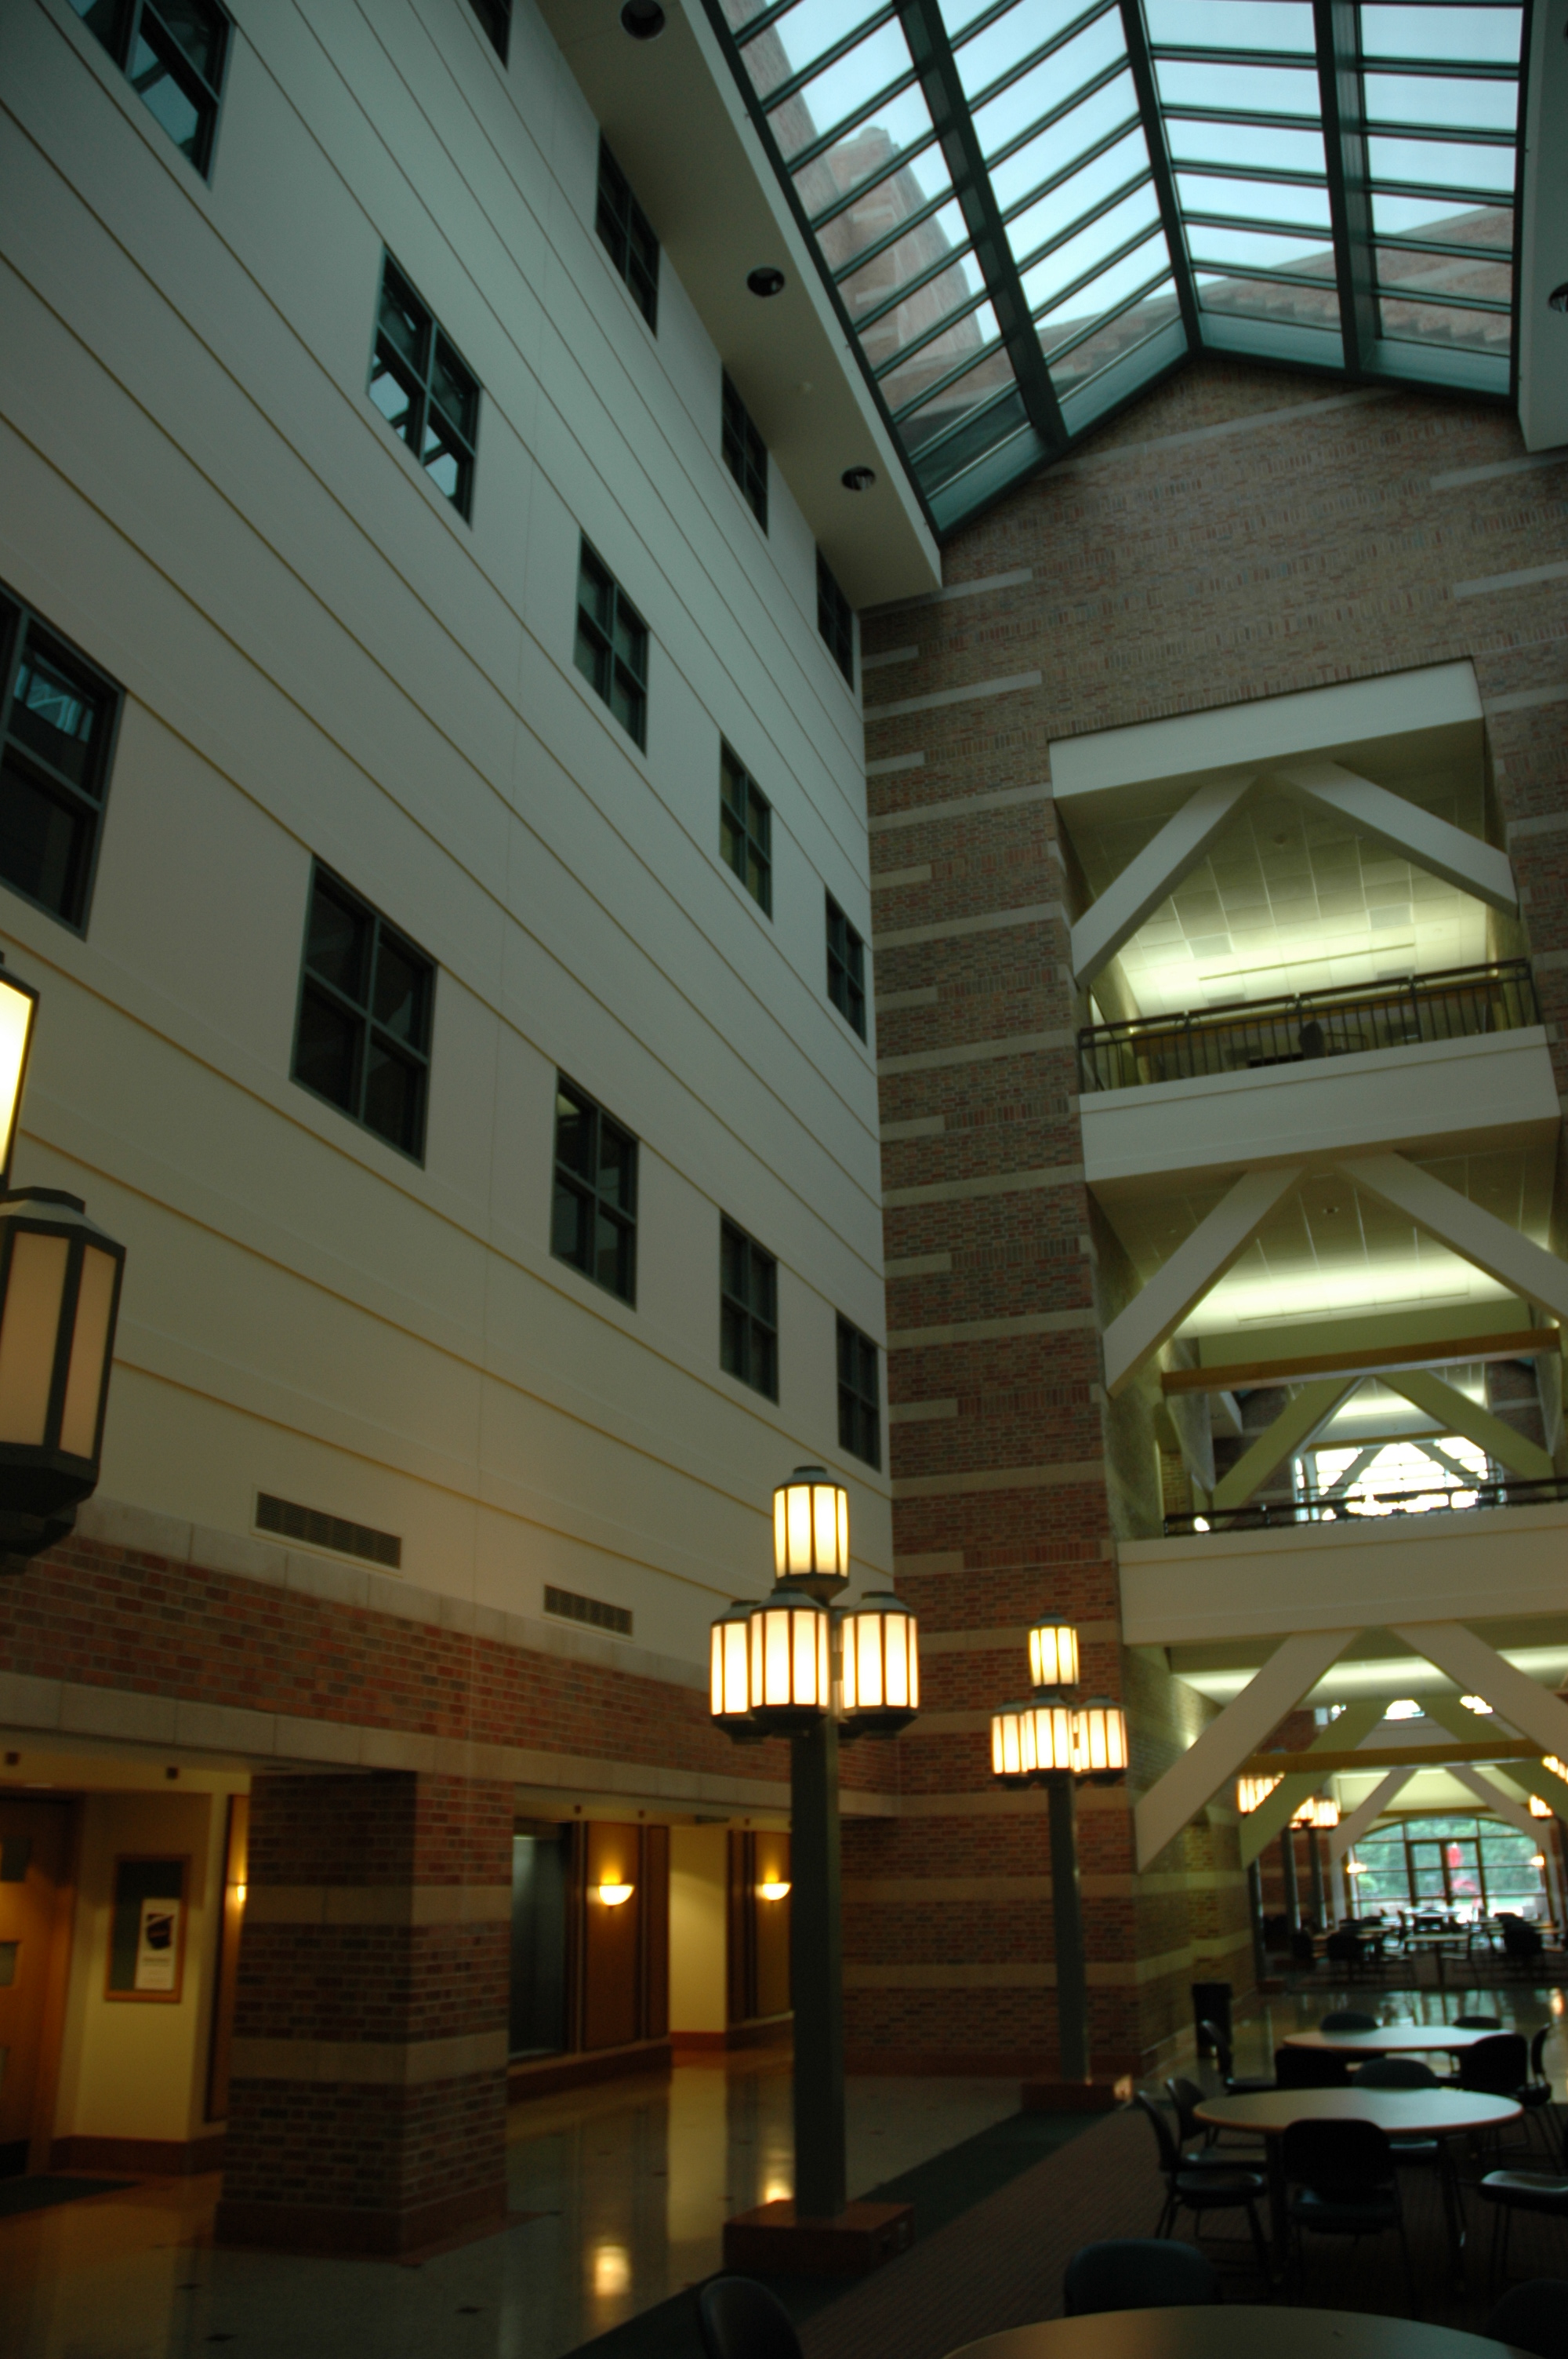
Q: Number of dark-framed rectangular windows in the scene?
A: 14